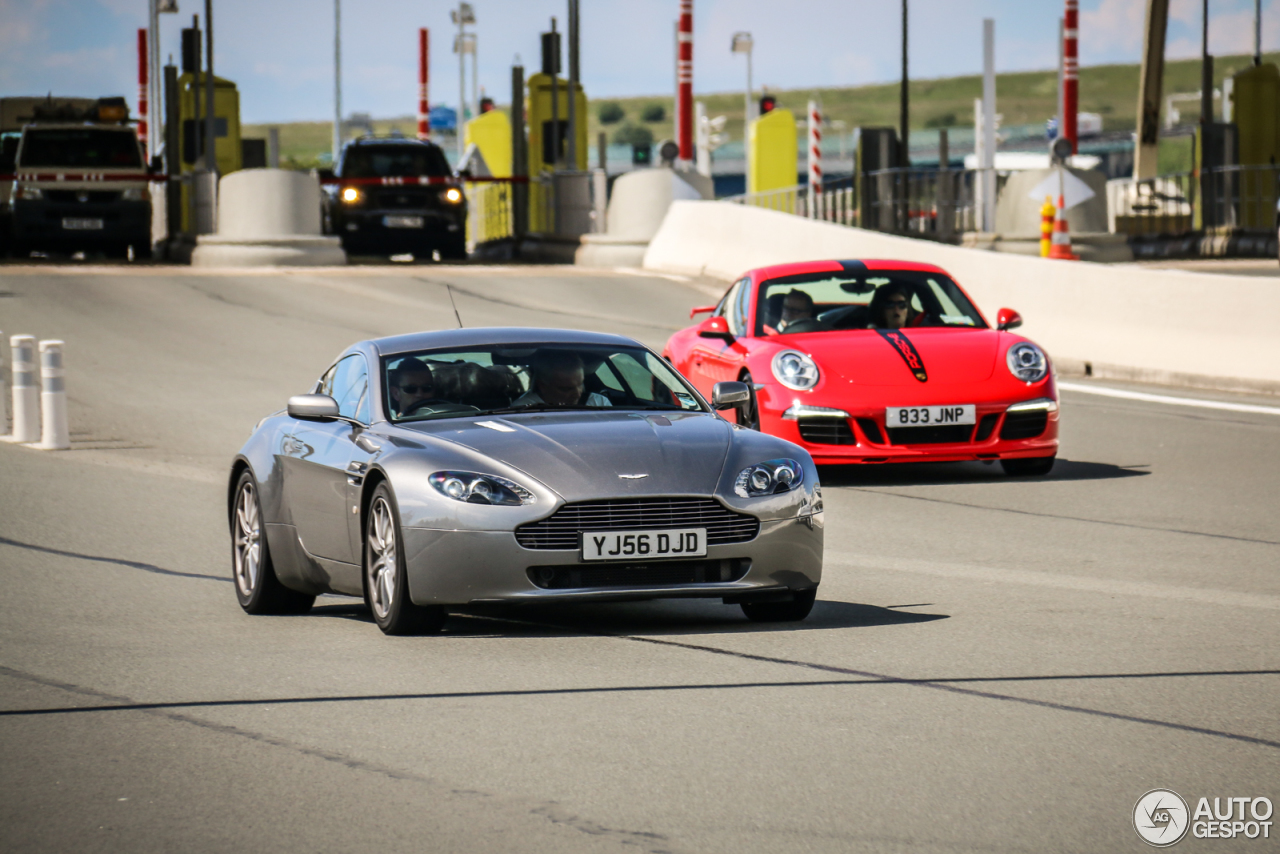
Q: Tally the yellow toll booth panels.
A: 5